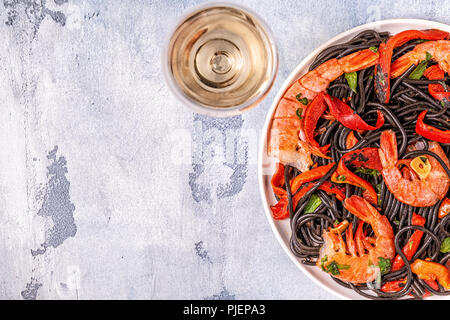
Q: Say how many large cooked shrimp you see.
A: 4